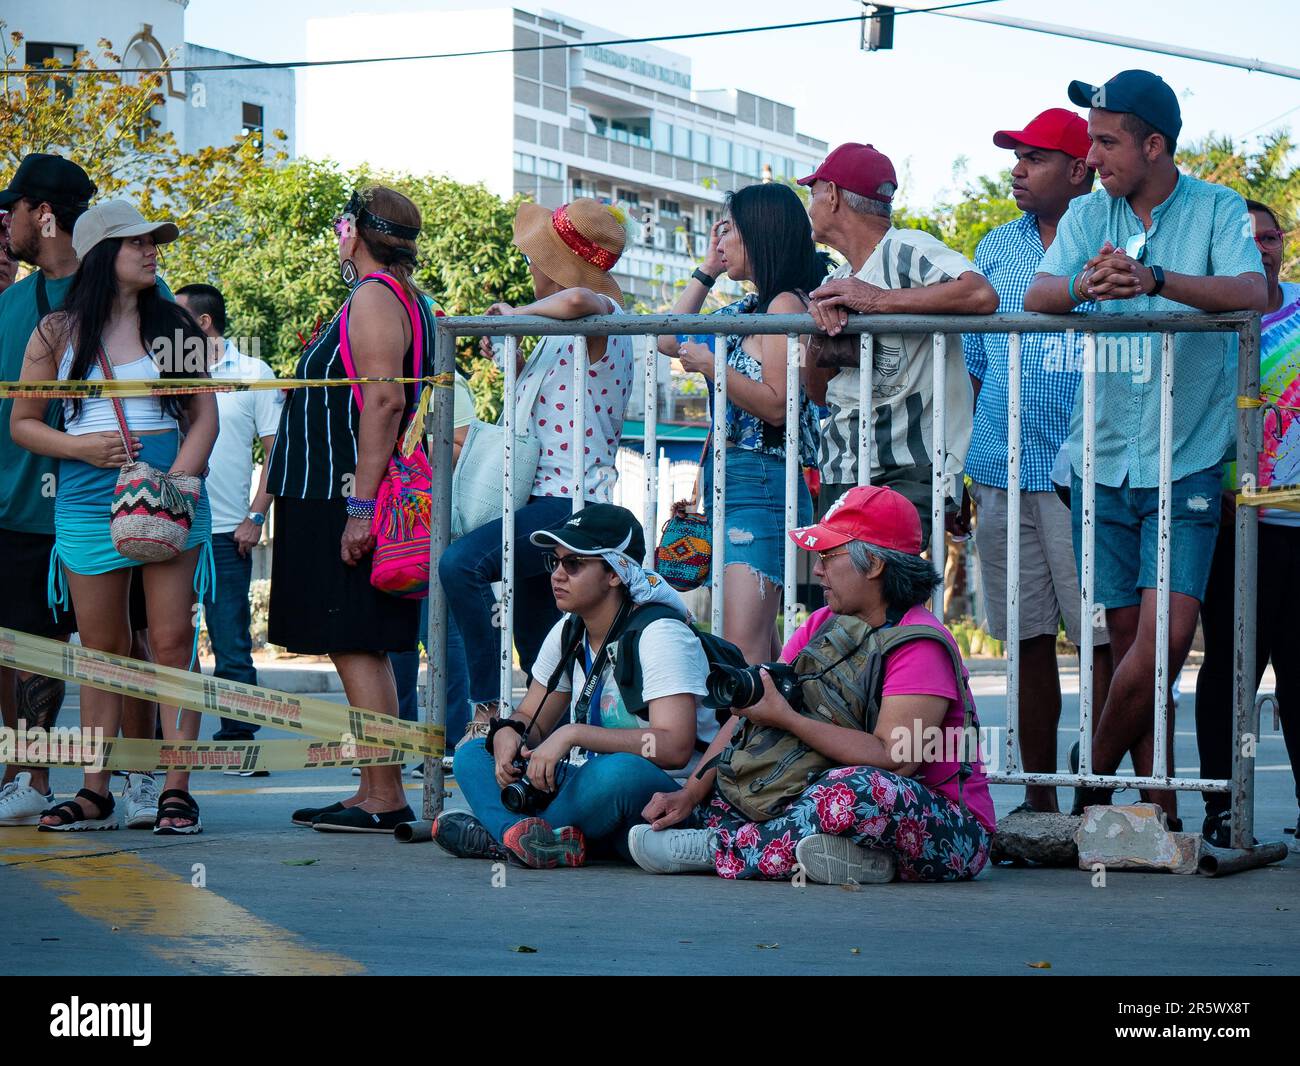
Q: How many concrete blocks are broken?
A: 2